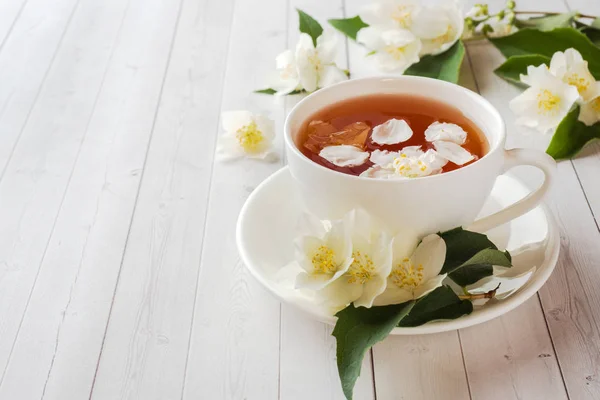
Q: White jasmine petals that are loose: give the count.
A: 4